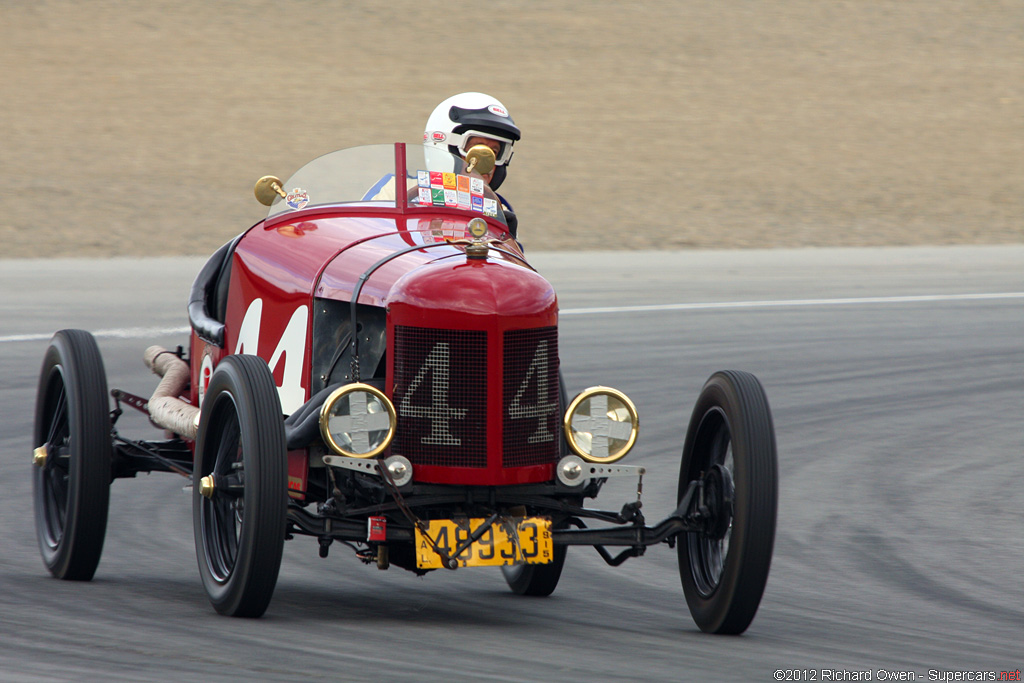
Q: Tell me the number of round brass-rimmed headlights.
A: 2